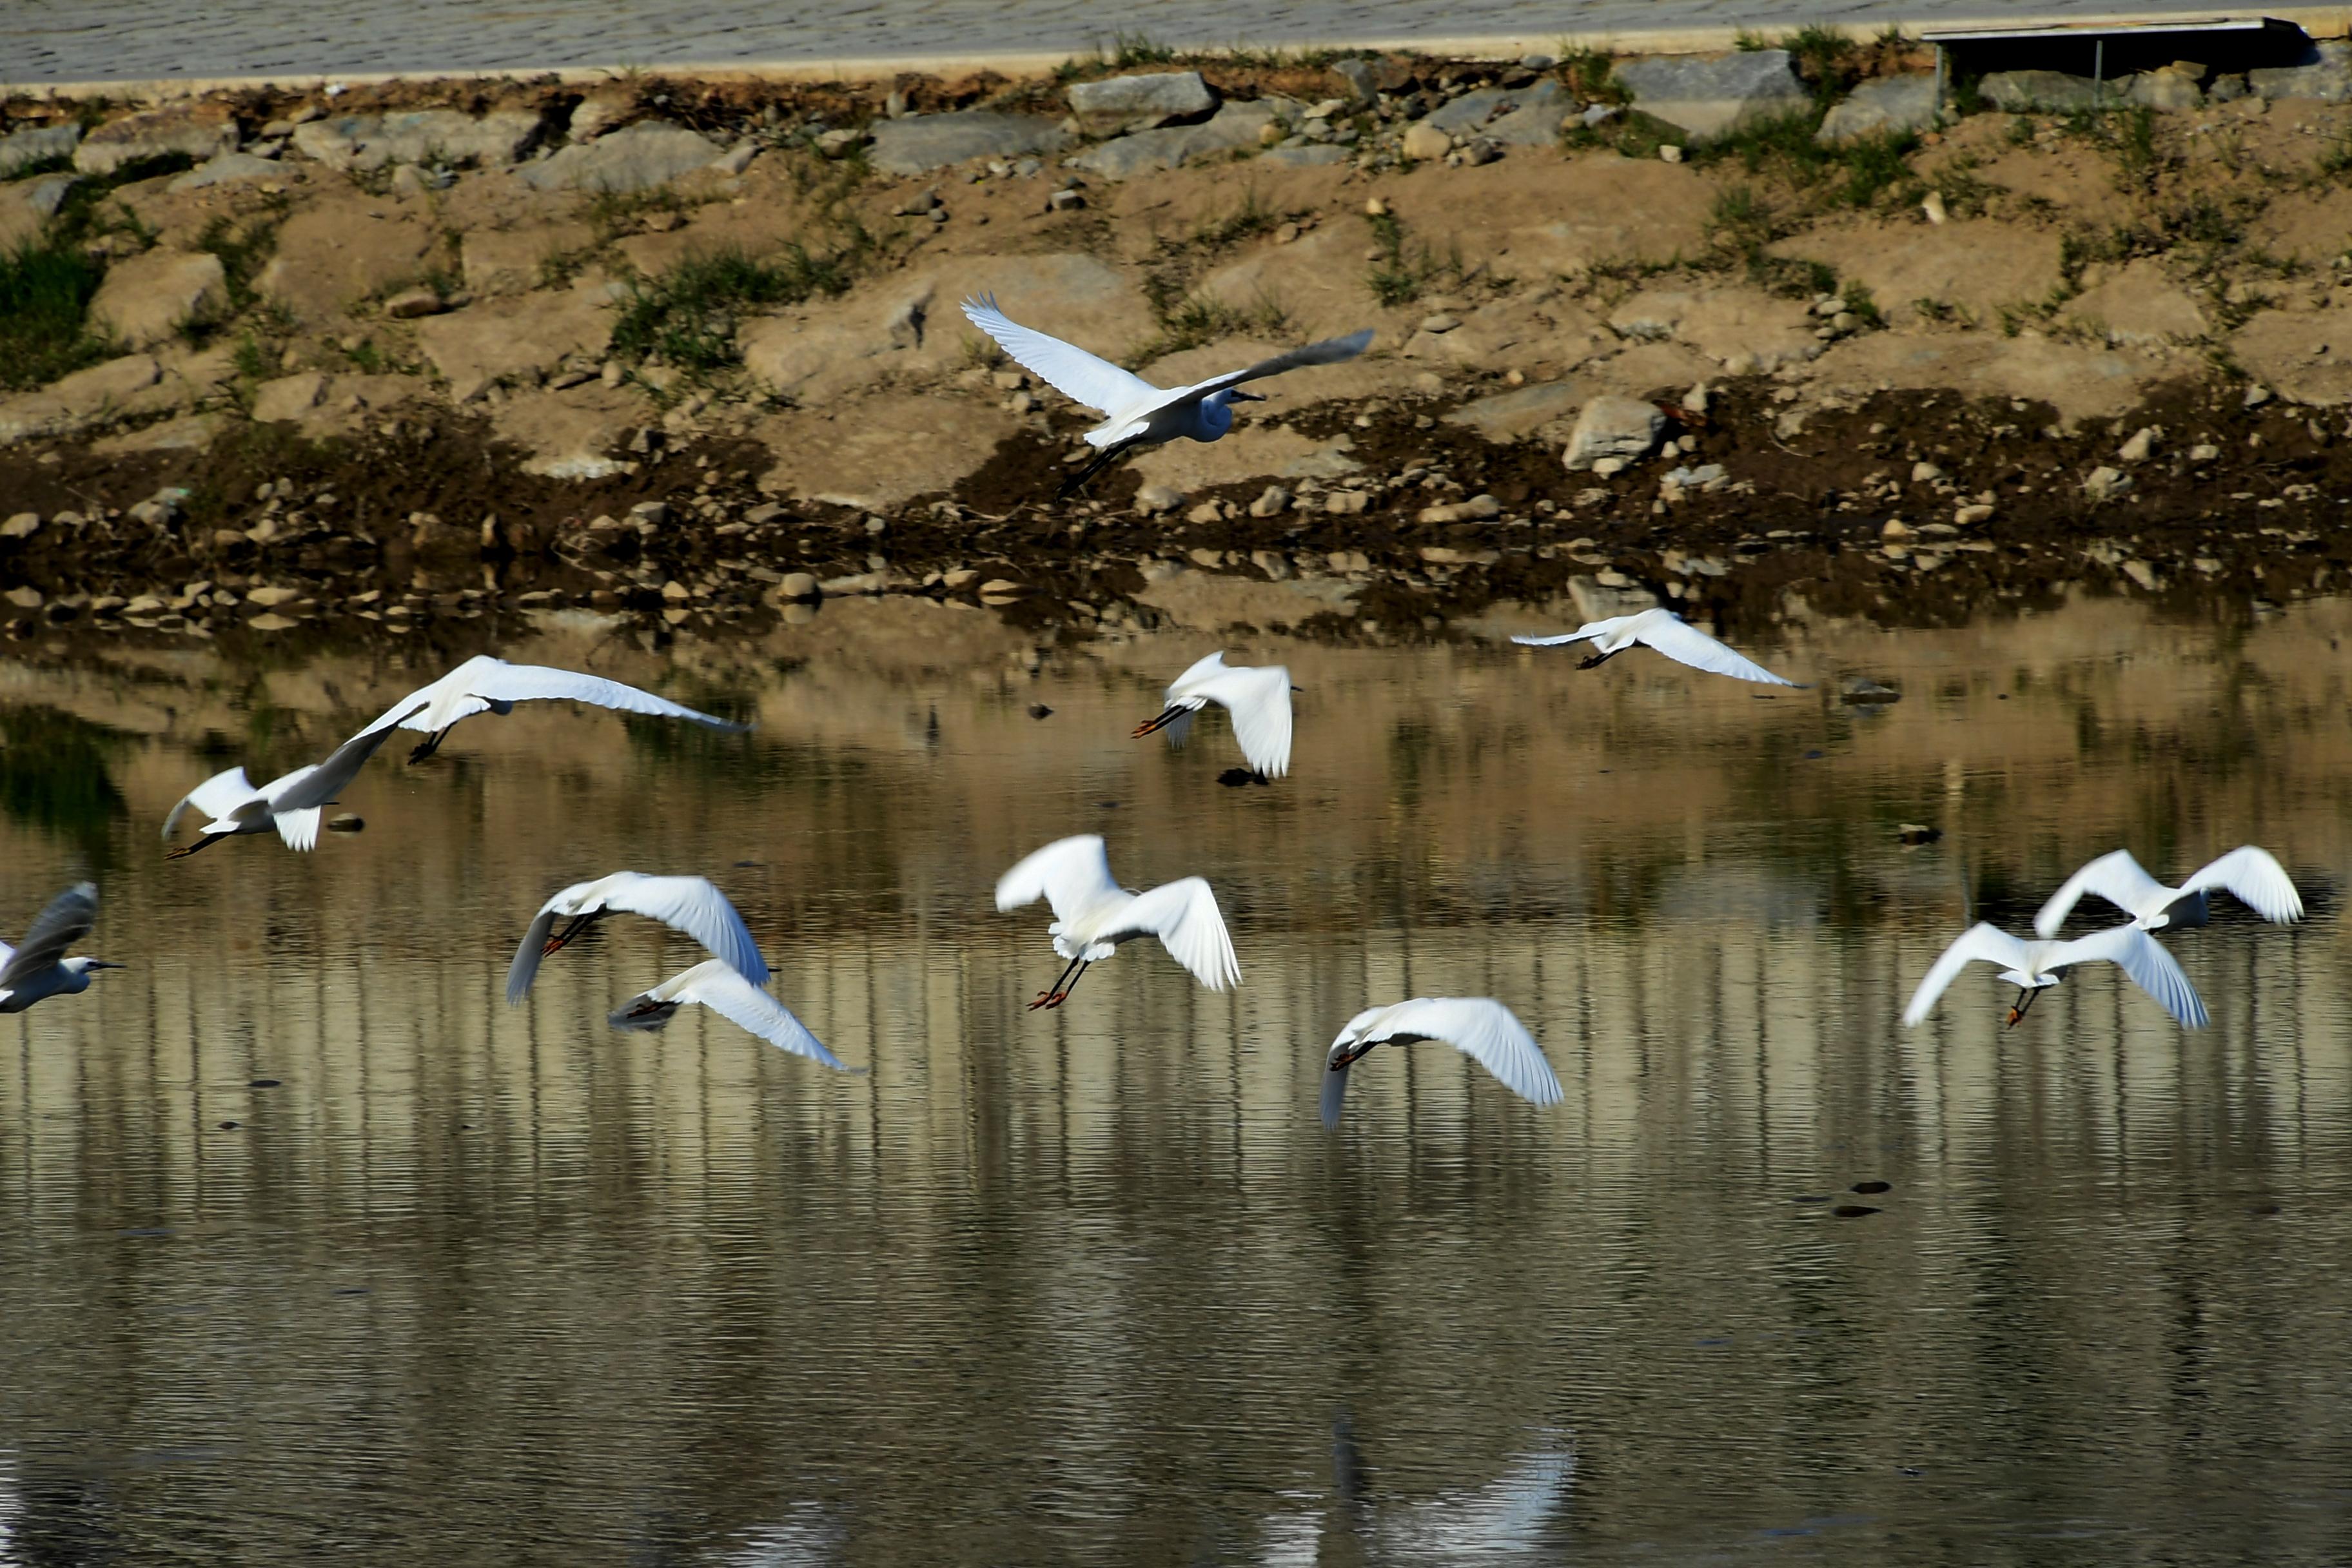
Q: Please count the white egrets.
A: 12